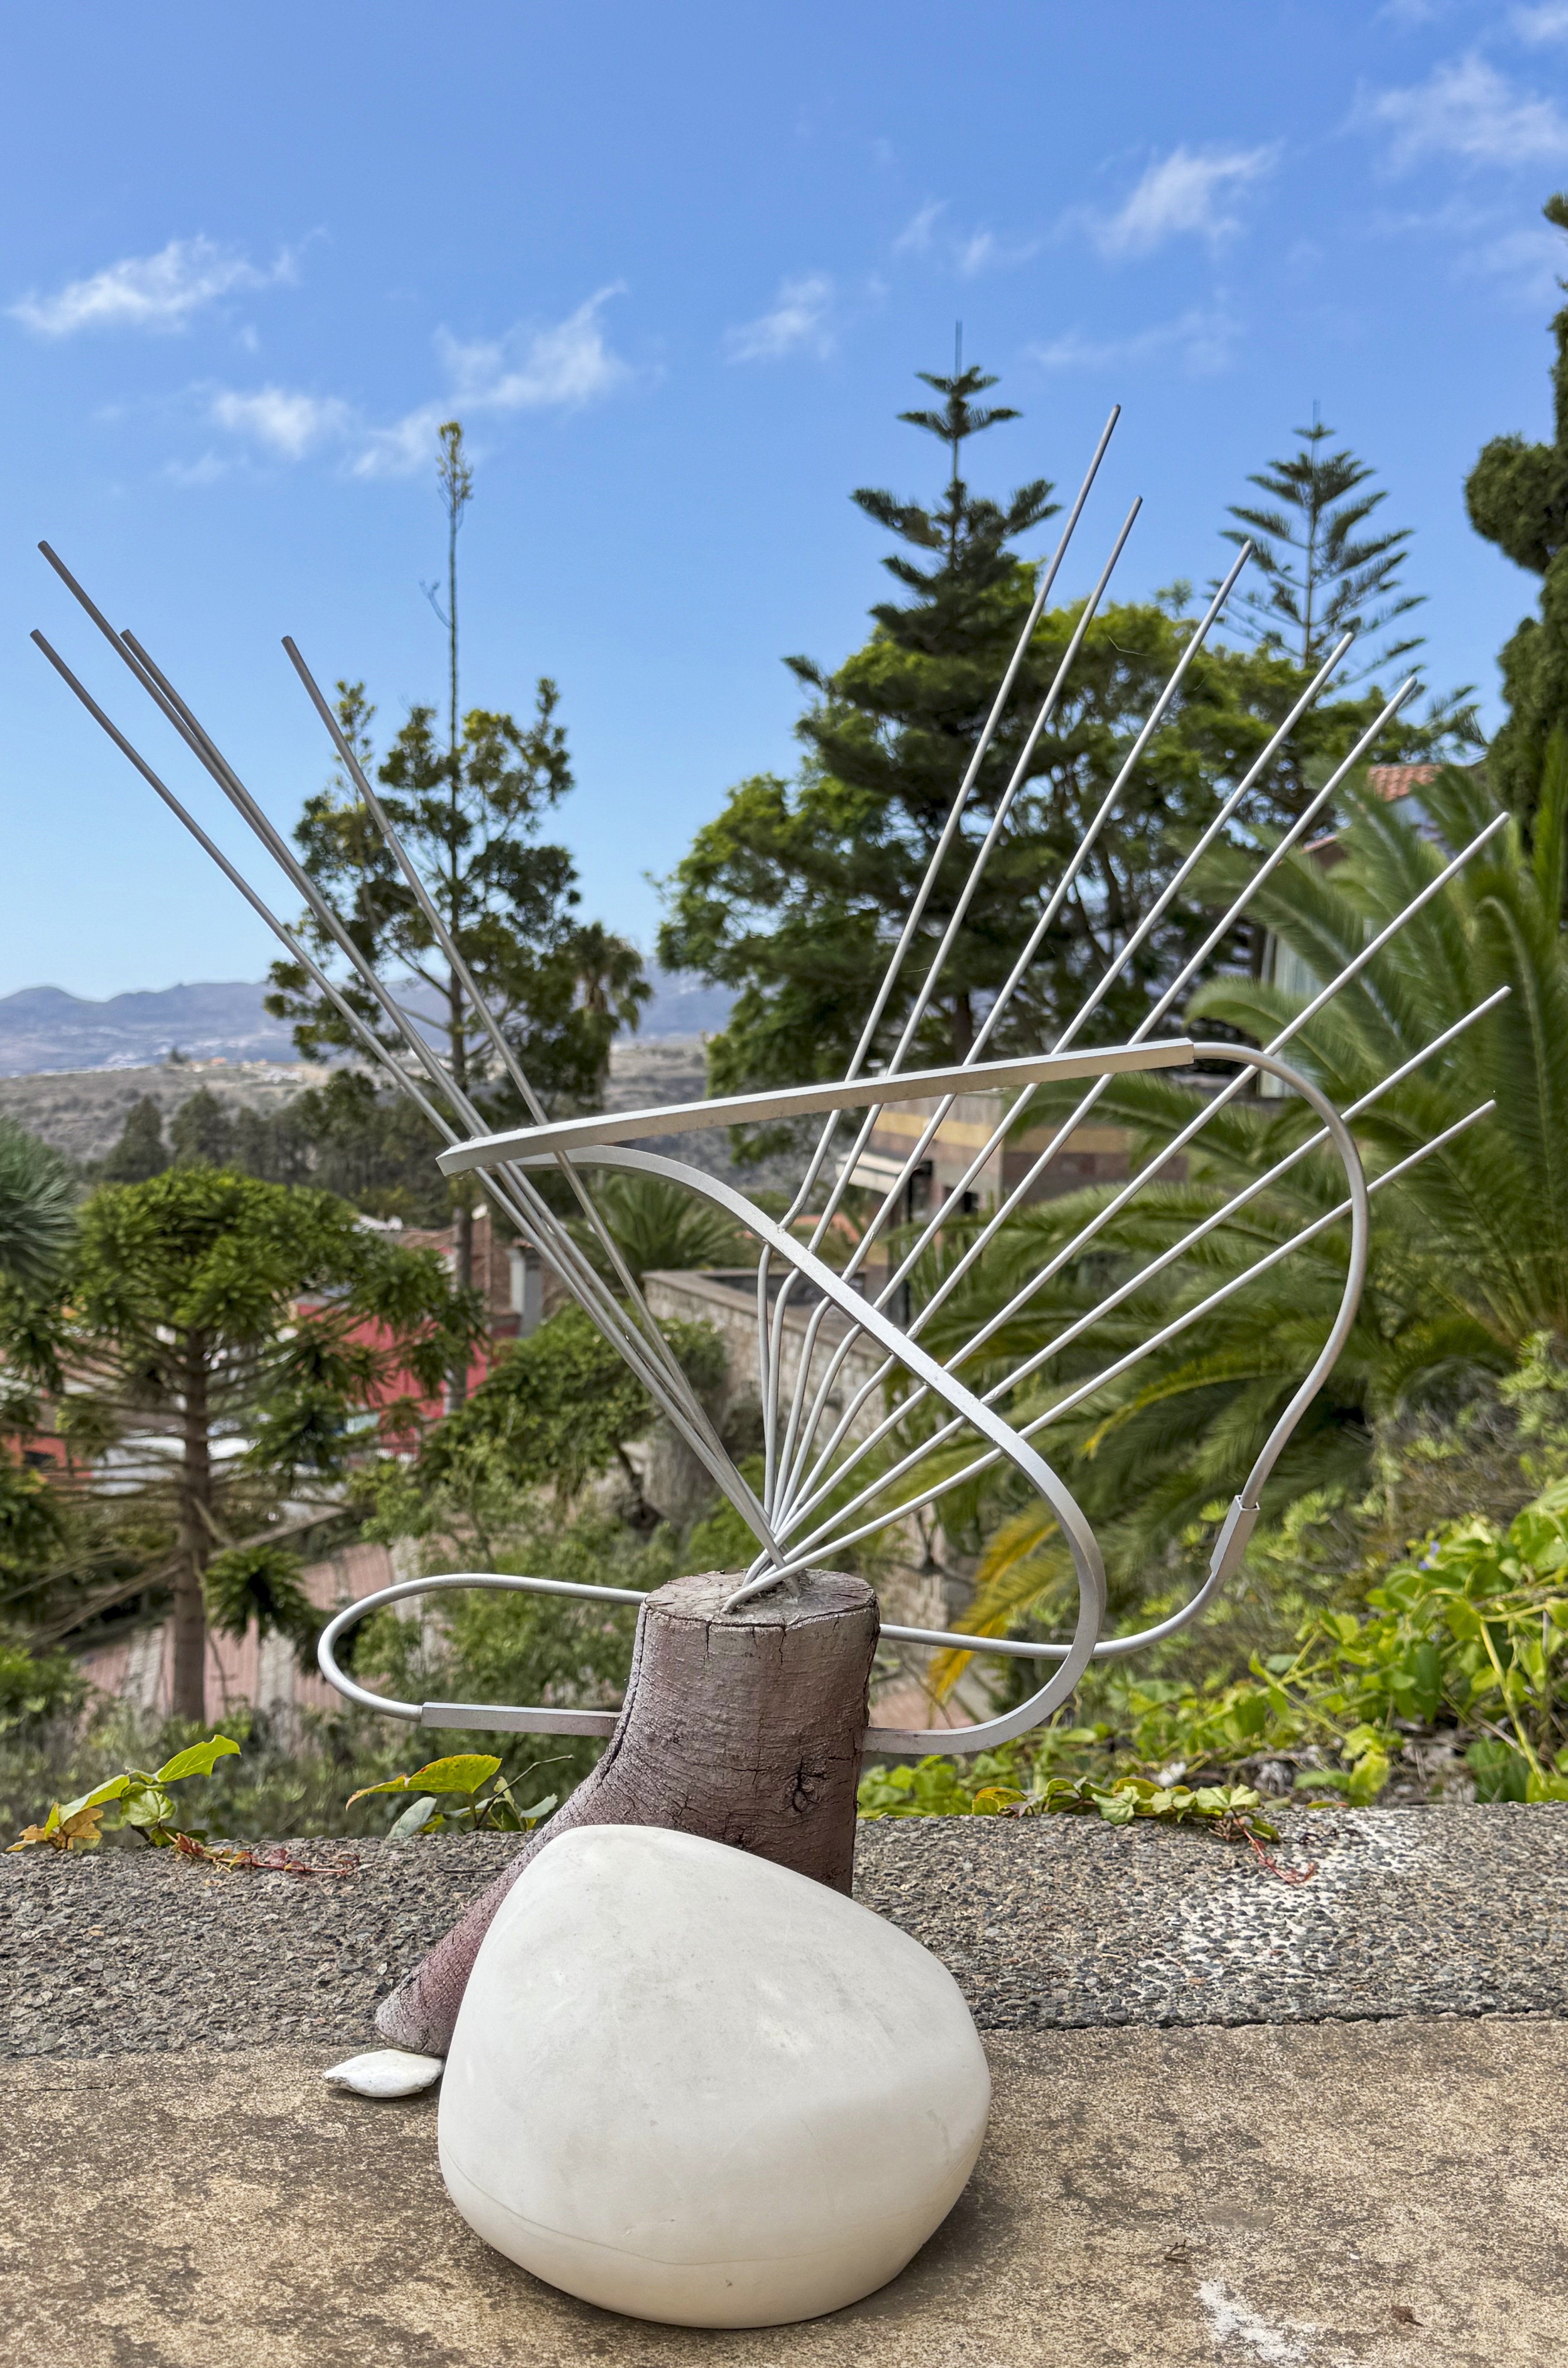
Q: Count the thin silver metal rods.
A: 12